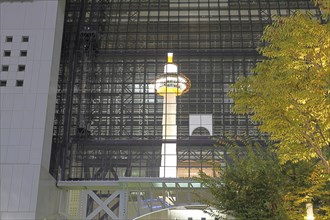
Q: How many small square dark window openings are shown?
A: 8